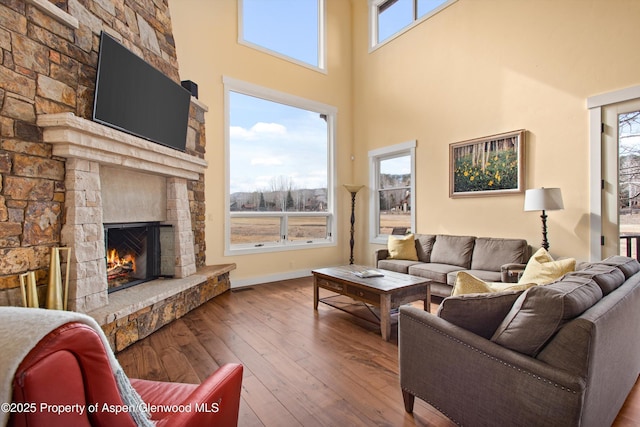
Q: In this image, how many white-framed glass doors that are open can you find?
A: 0